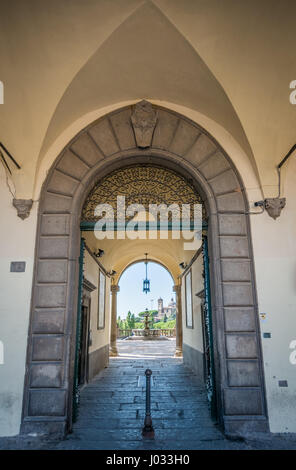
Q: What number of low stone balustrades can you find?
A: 1